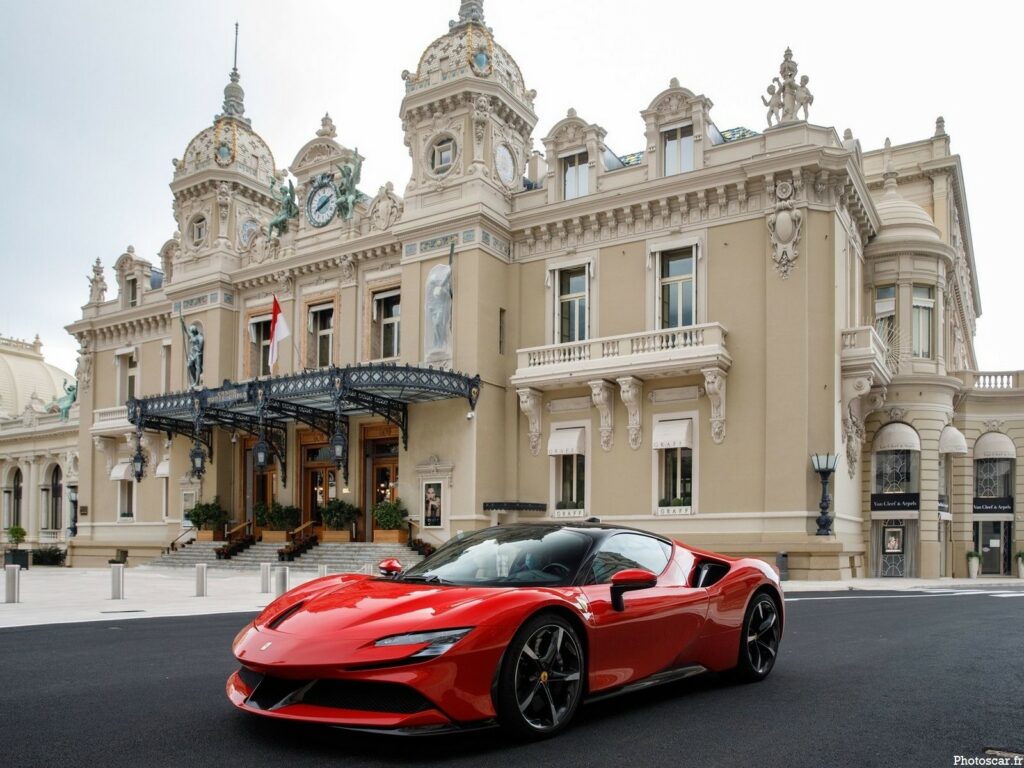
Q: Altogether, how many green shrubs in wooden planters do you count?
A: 4